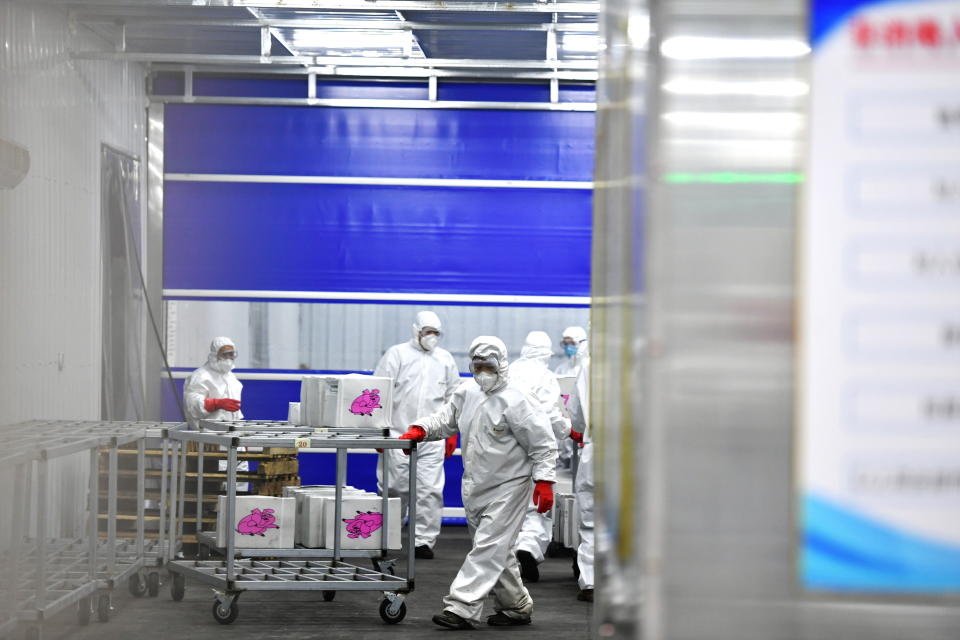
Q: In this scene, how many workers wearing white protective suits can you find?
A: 6